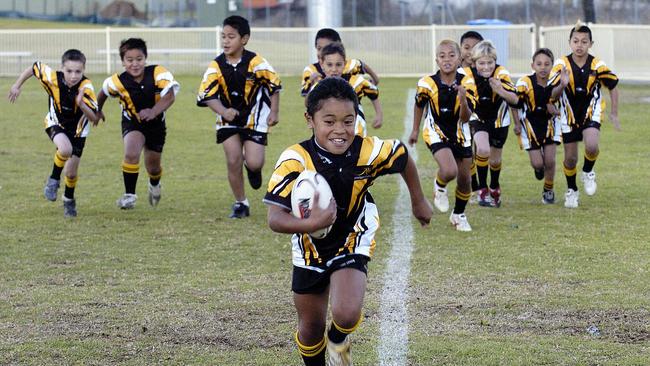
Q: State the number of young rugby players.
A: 11